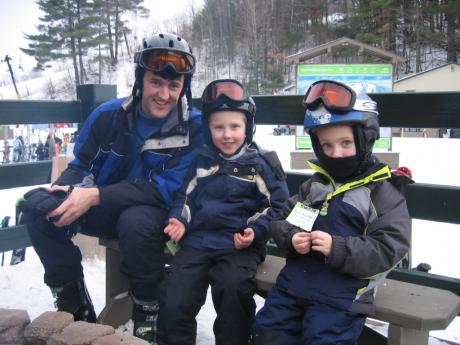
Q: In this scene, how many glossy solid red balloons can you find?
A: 0